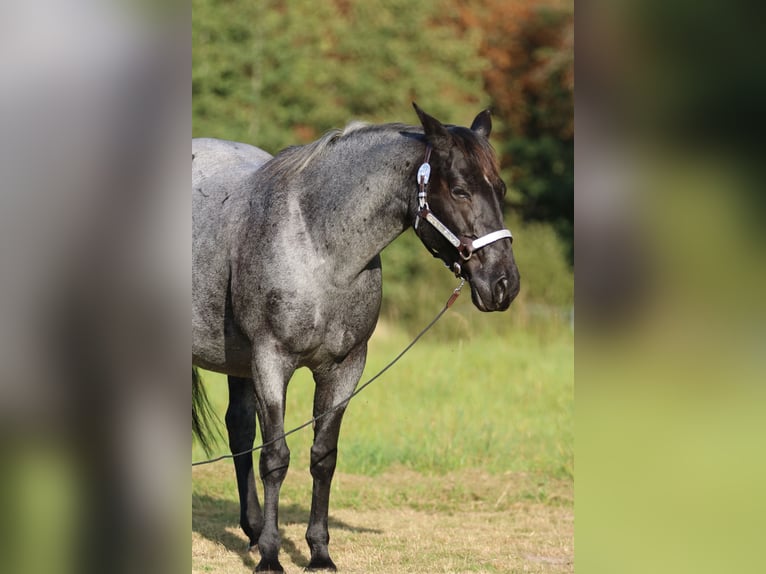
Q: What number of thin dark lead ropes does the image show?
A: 1